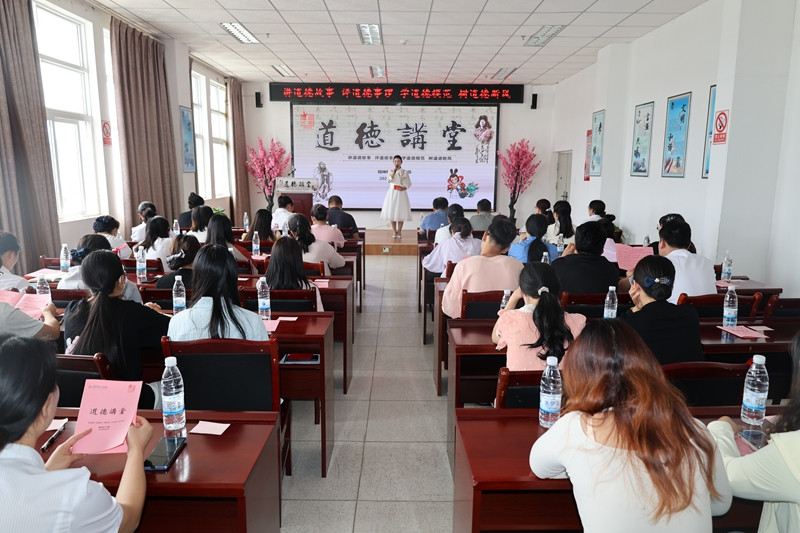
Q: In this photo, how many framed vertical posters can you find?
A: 5